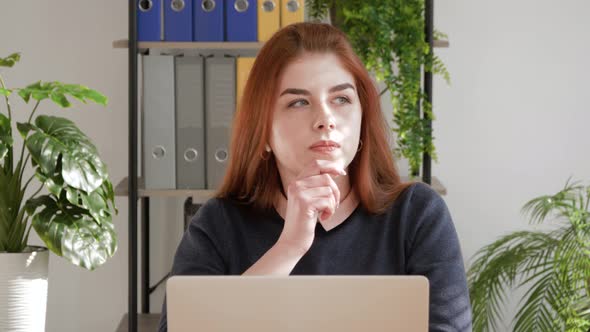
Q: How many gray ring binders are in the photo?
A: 3